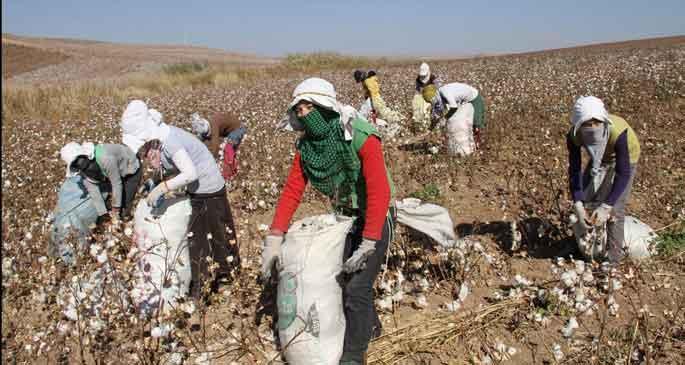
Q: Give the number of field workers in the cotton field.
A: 8